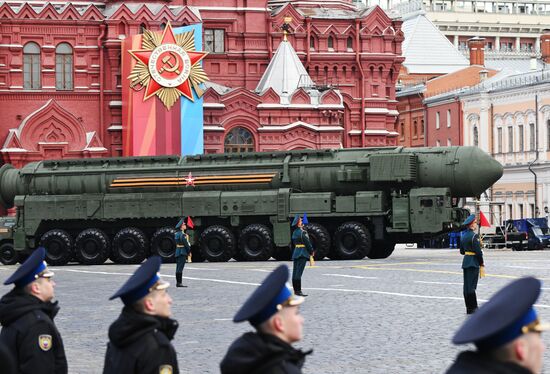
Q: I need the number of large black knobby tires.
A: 8